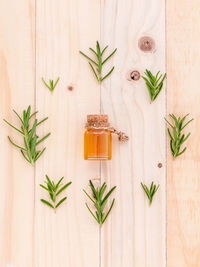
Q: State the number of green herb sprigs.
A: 8